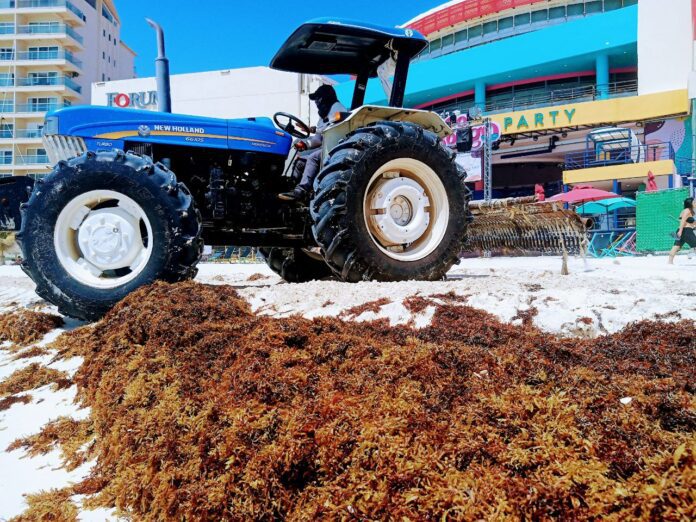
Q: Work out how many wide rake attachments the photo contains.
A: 1